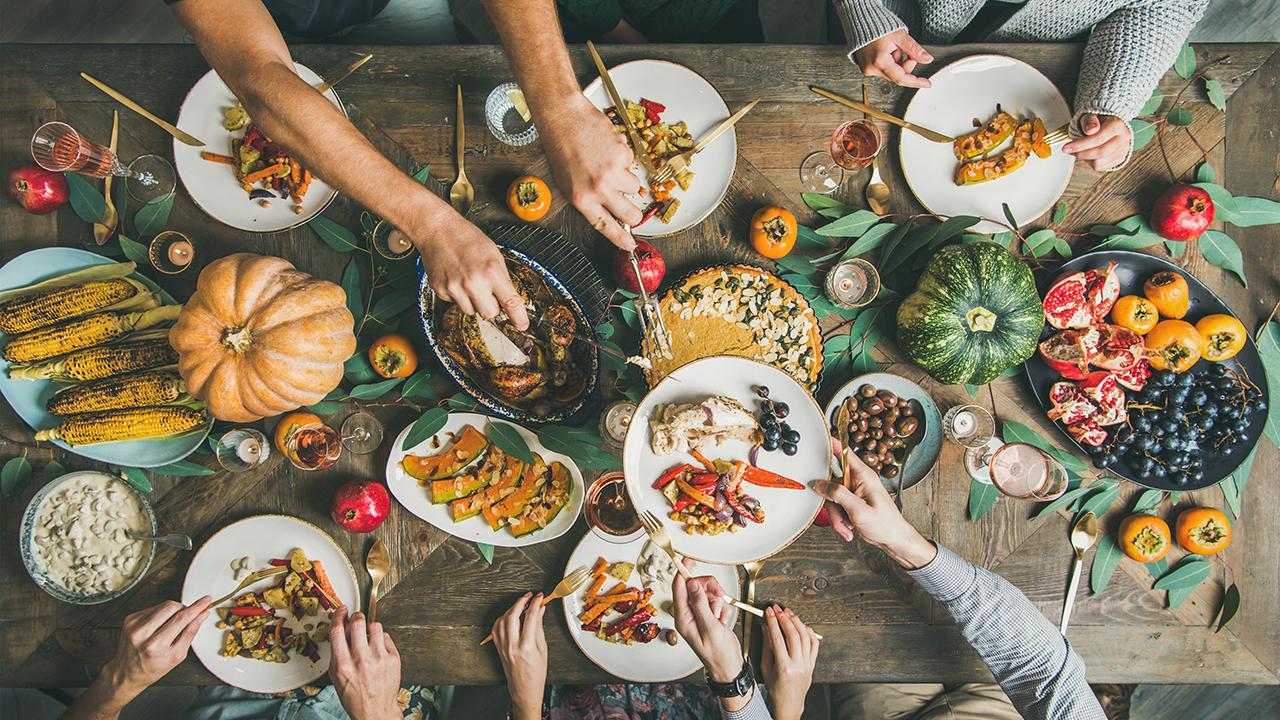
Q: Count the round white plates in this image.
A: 6